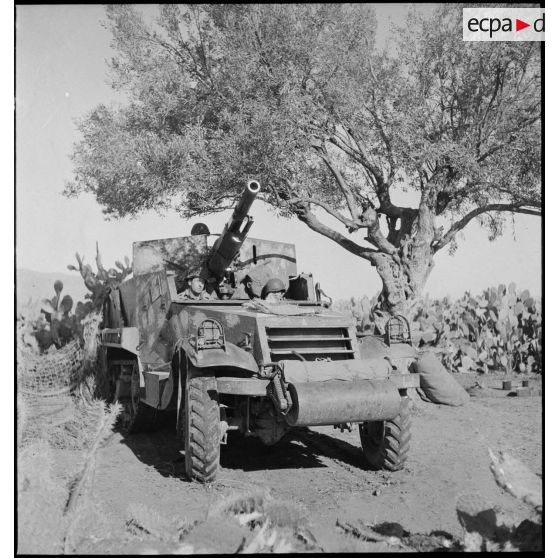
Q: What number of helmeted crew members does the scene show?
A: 3